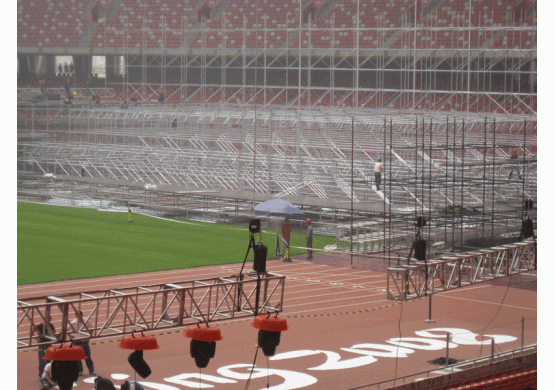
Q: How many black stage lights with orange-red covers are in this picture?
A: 4